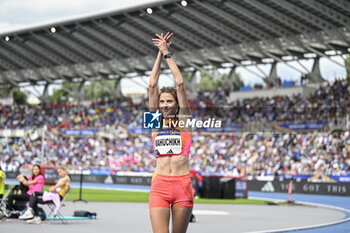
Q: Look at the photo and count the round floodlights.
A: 4